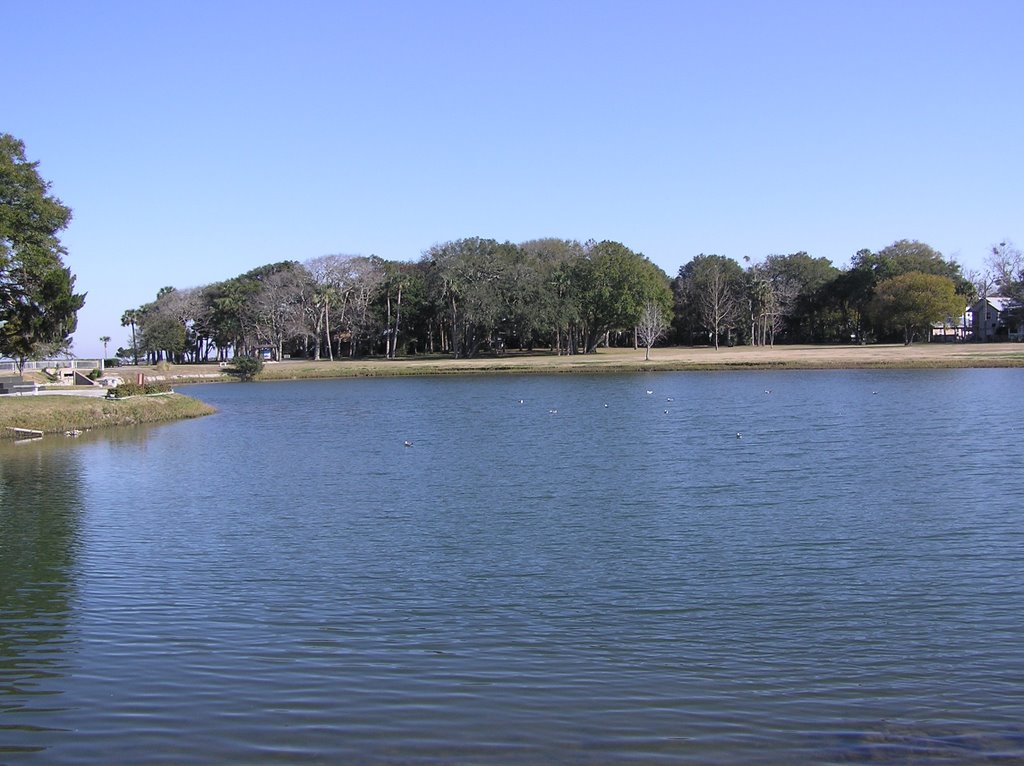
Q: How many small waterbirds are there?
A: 10